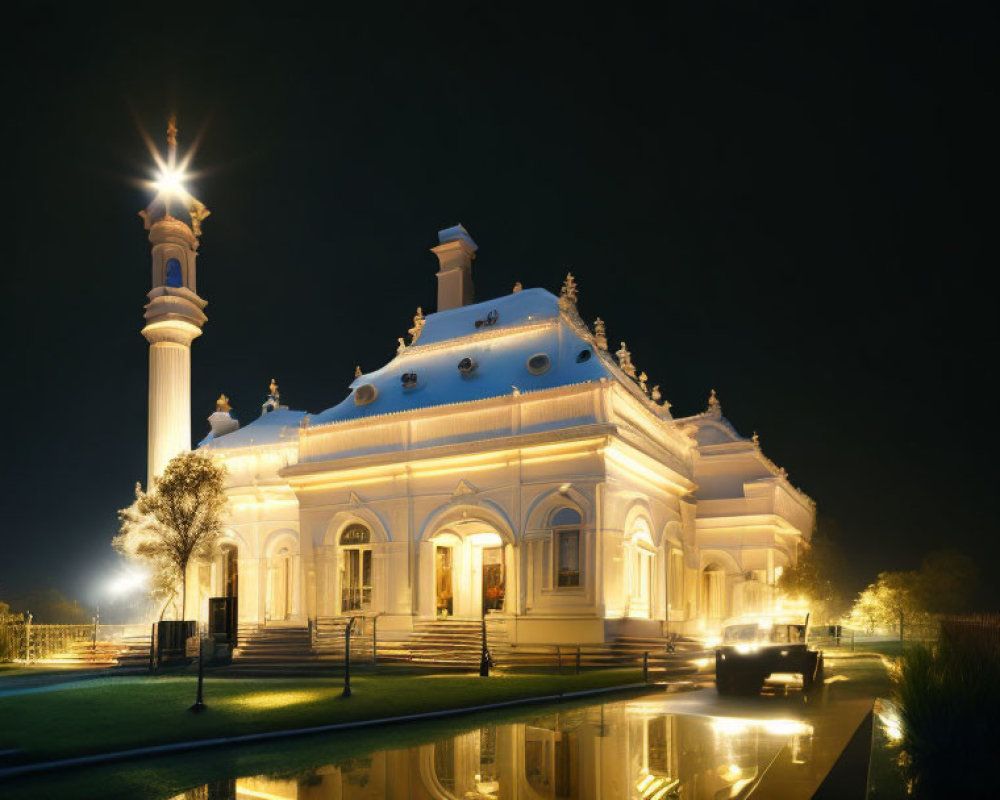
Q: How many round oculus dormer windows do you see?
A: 5